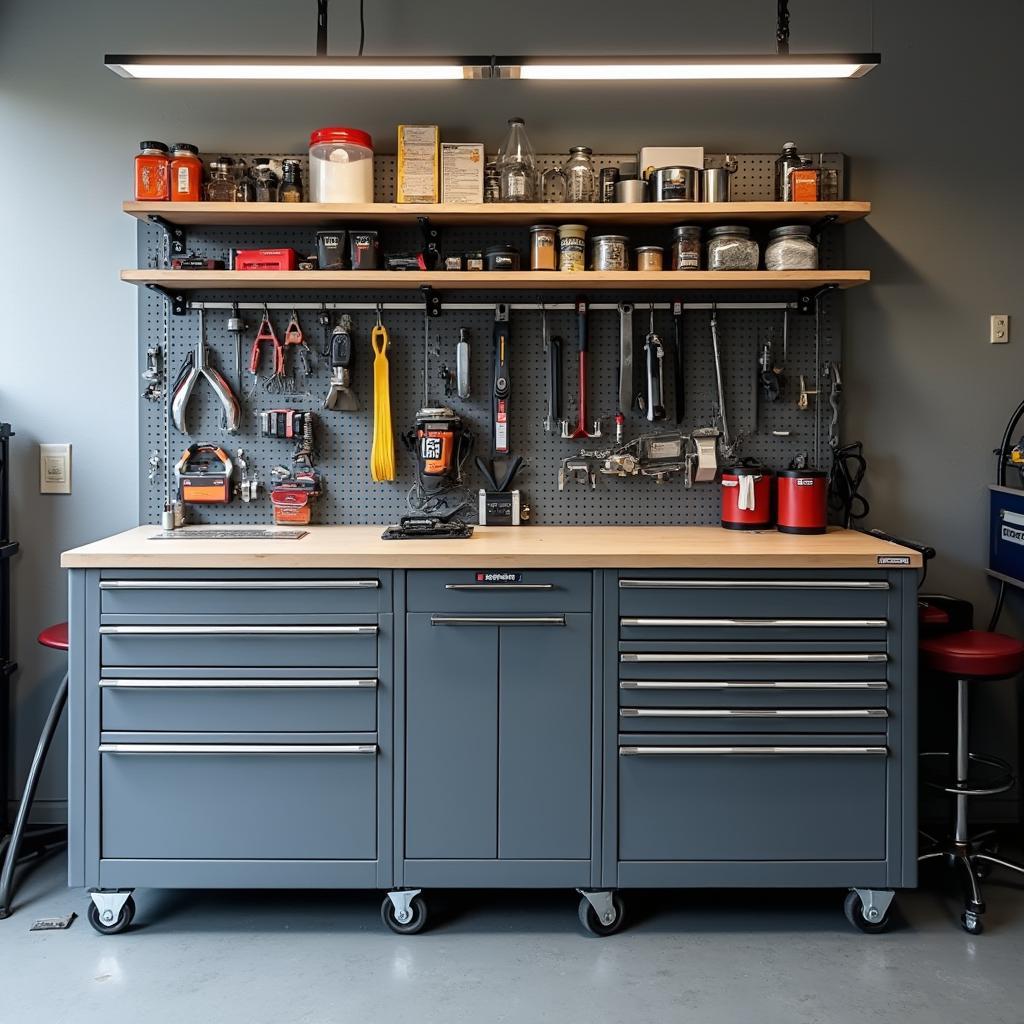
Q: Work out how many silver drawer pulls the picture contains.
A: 12